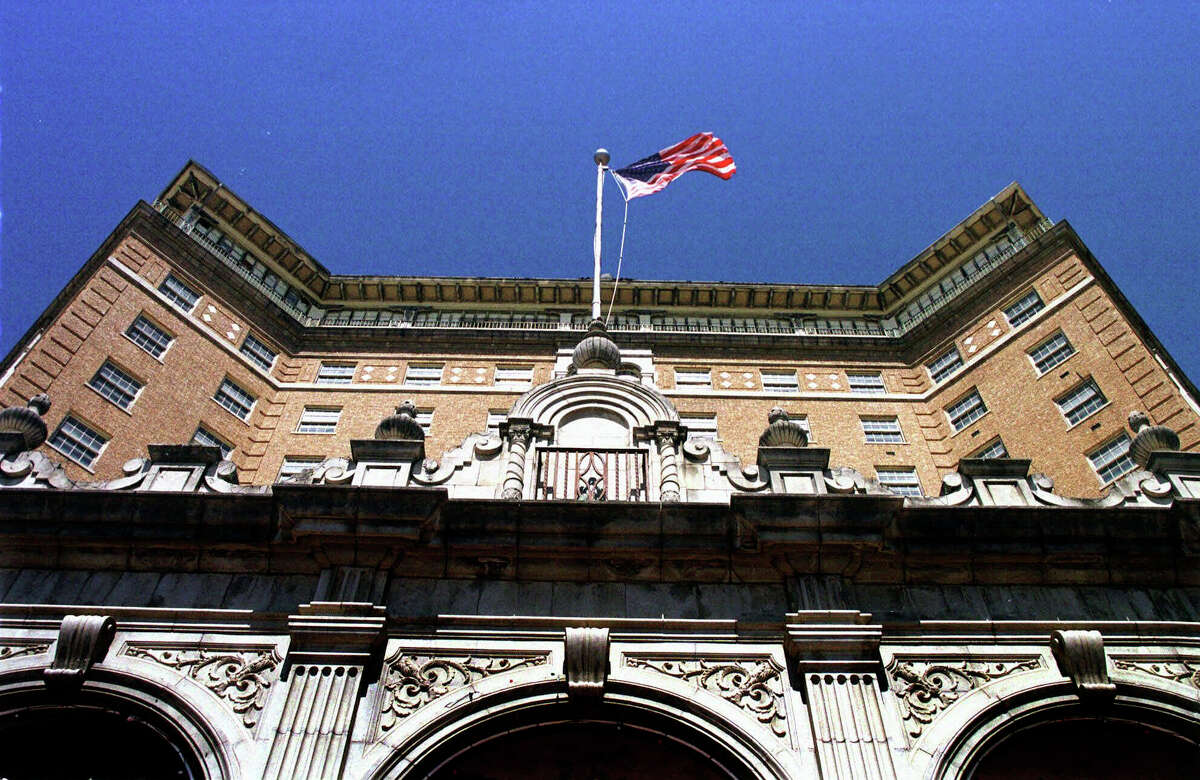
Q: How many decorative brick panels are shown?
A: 6